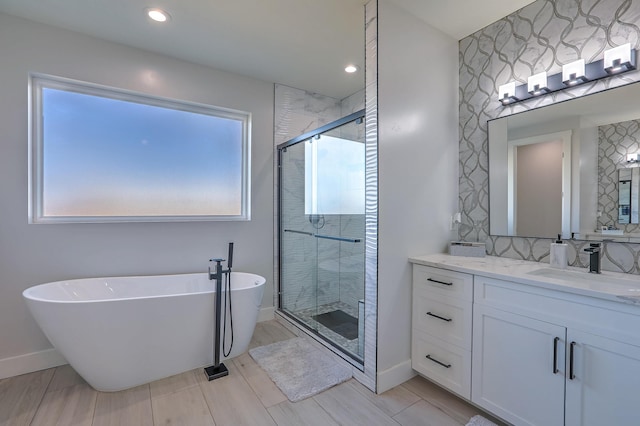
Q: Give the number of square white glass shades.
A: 4